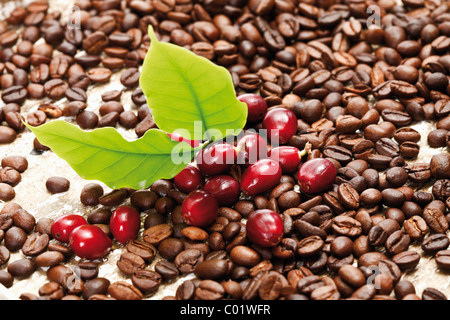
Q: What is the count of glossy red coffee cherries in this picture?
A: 15